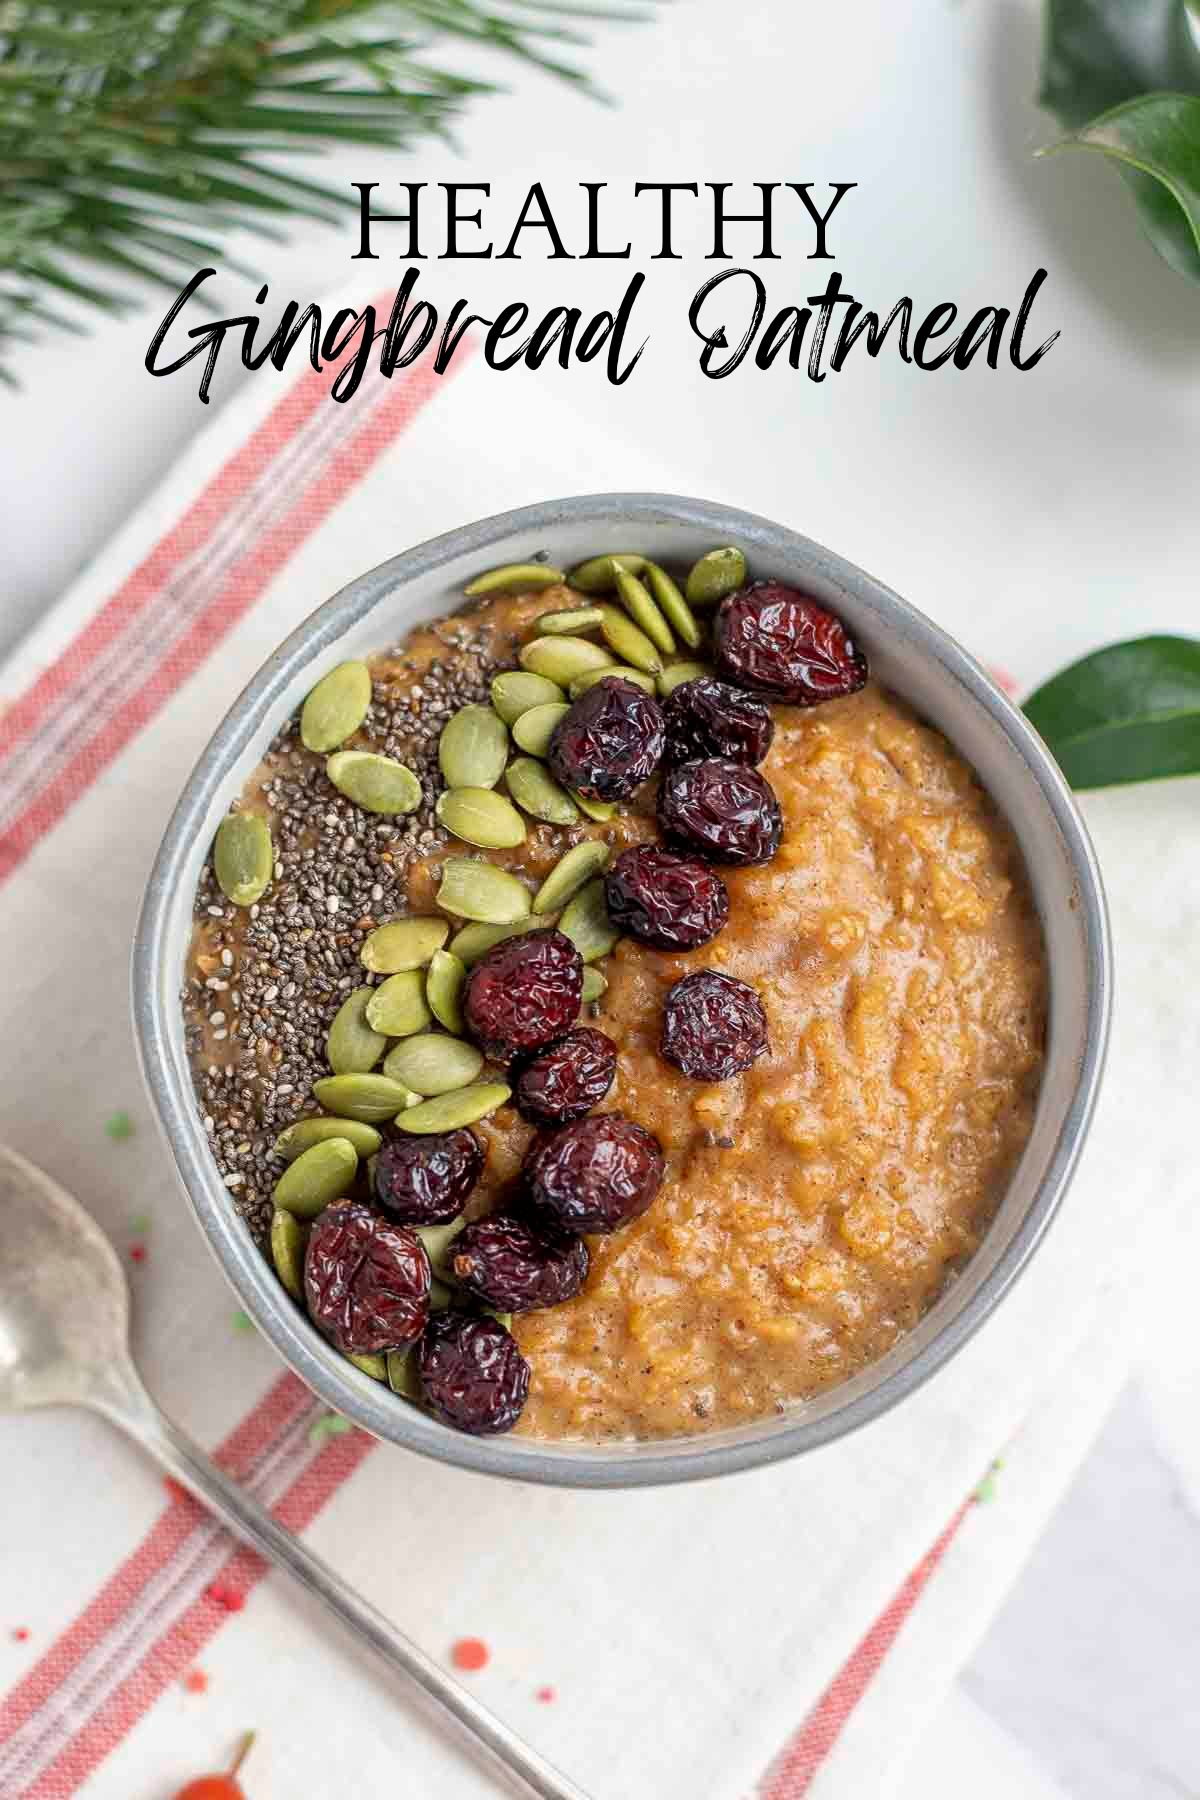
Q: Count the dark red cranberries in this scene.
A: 13